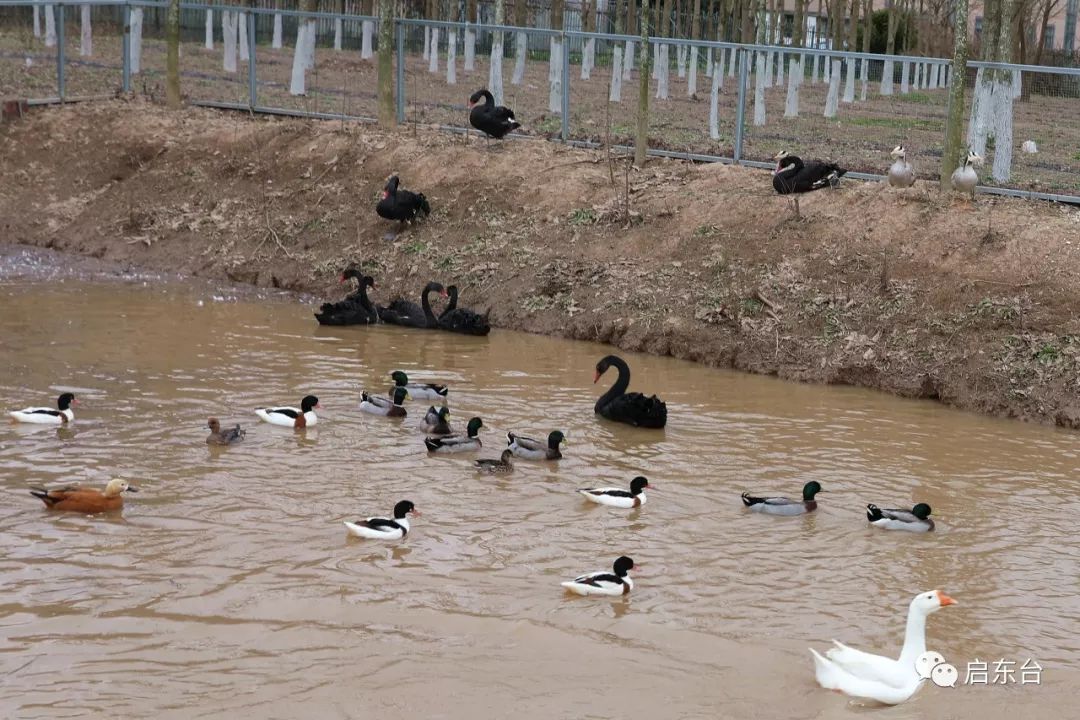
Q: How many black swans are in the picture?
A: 8